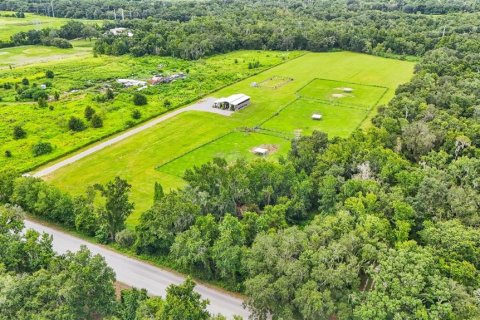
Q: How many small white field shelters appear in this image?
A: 3